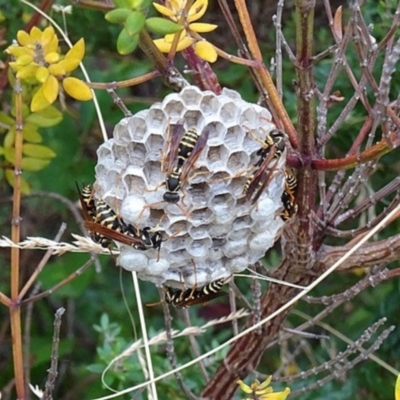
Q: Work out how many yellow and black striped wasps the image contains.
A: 6